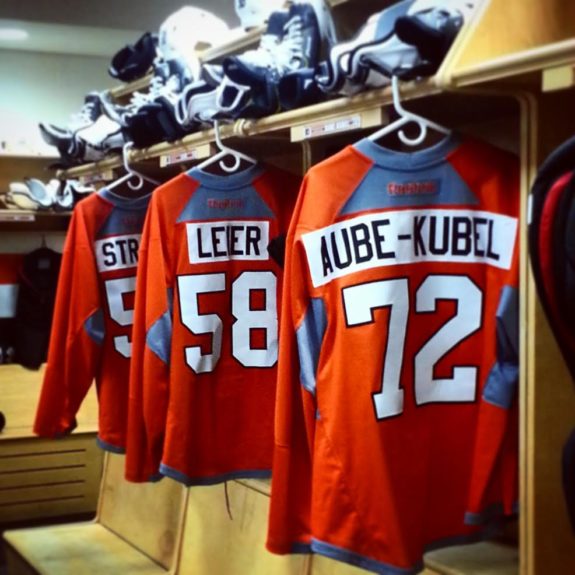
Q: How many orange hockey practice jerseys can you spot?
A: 3